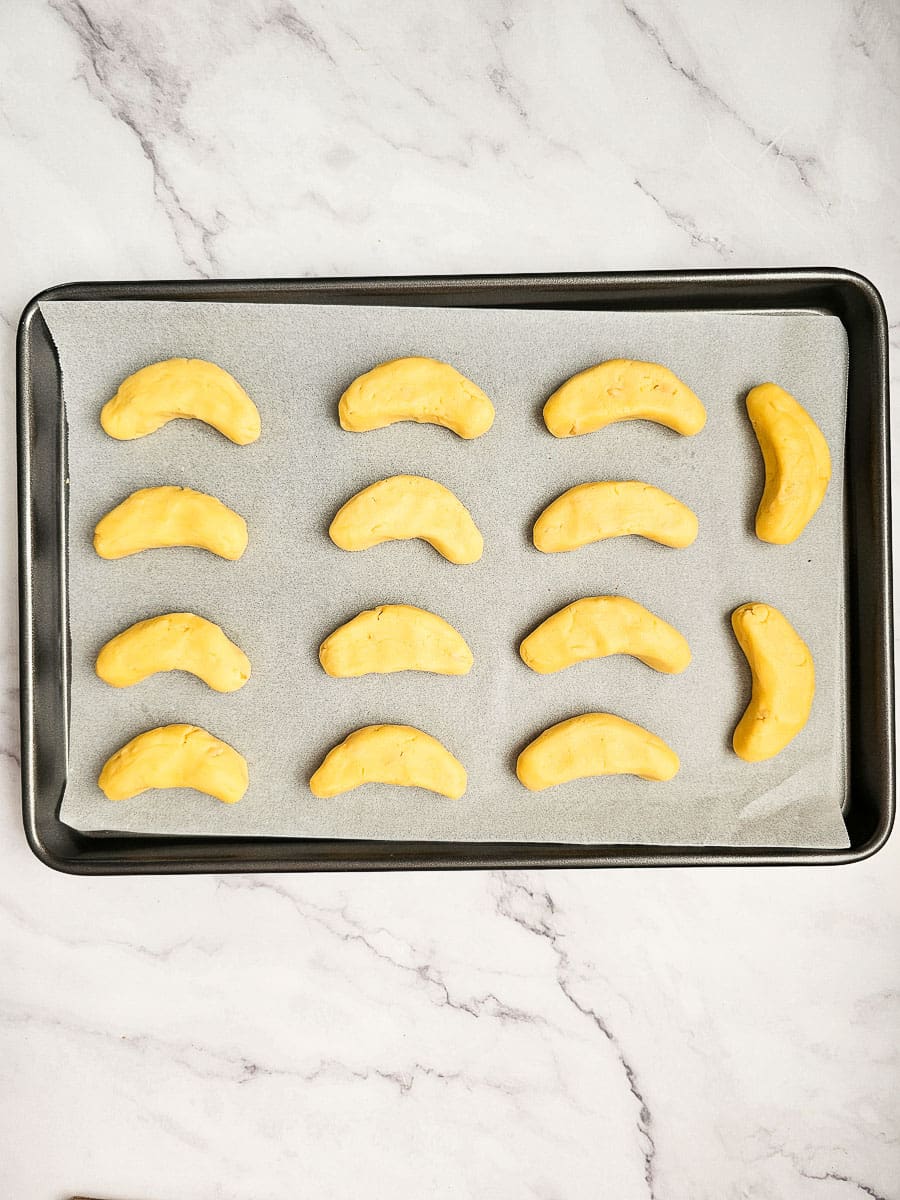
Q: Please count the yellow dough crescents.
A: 14